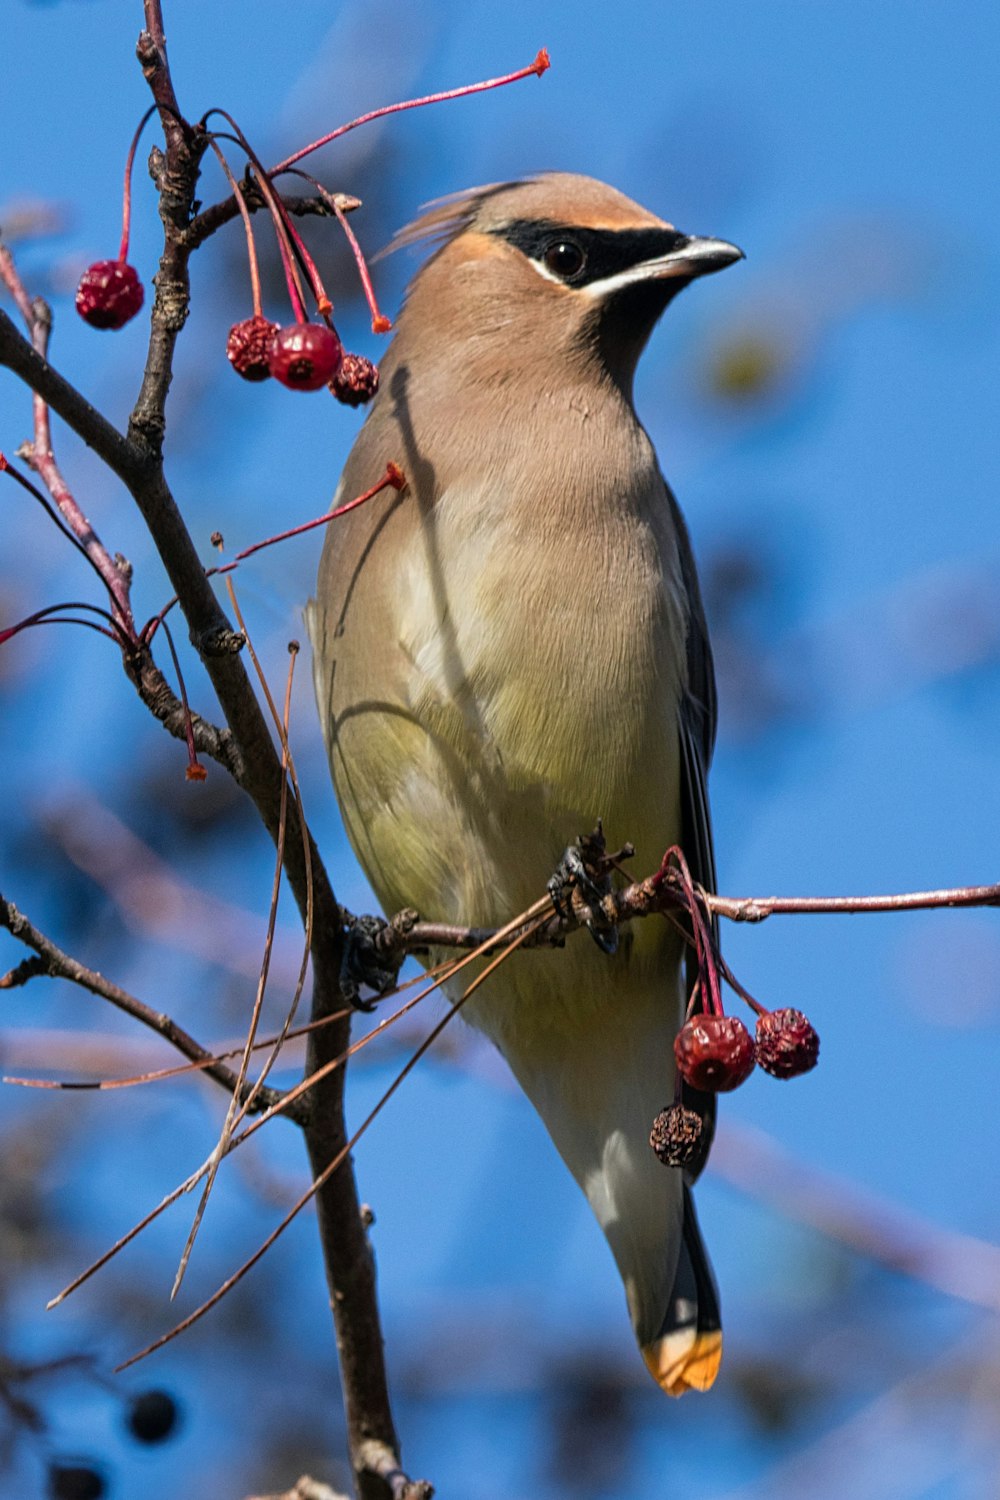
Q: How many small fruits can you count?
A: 7